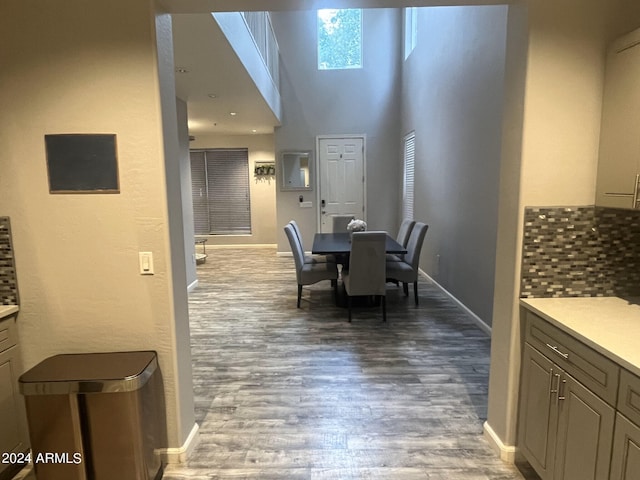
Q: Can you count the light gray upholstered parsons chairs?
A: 6